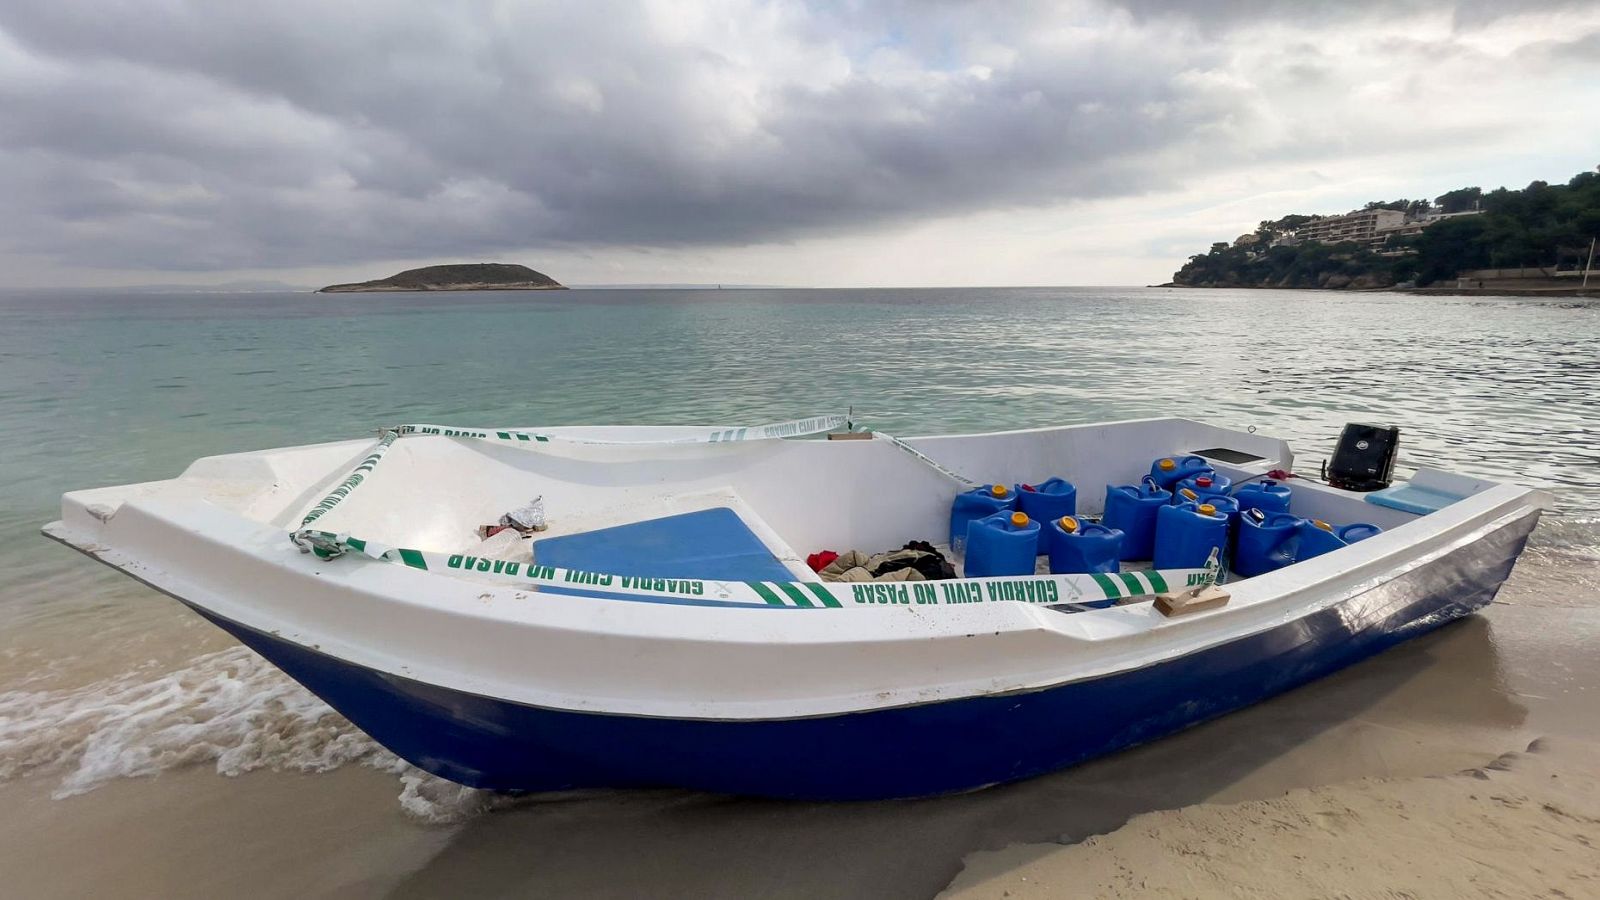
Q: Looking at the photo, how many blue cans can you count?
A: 12